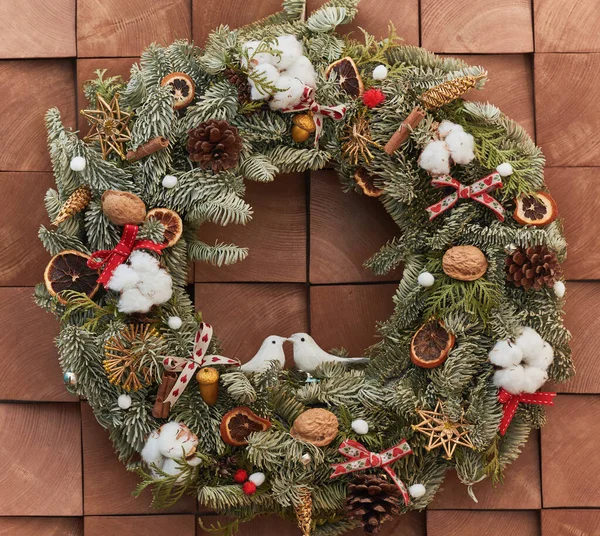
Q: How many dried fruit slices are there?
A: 8